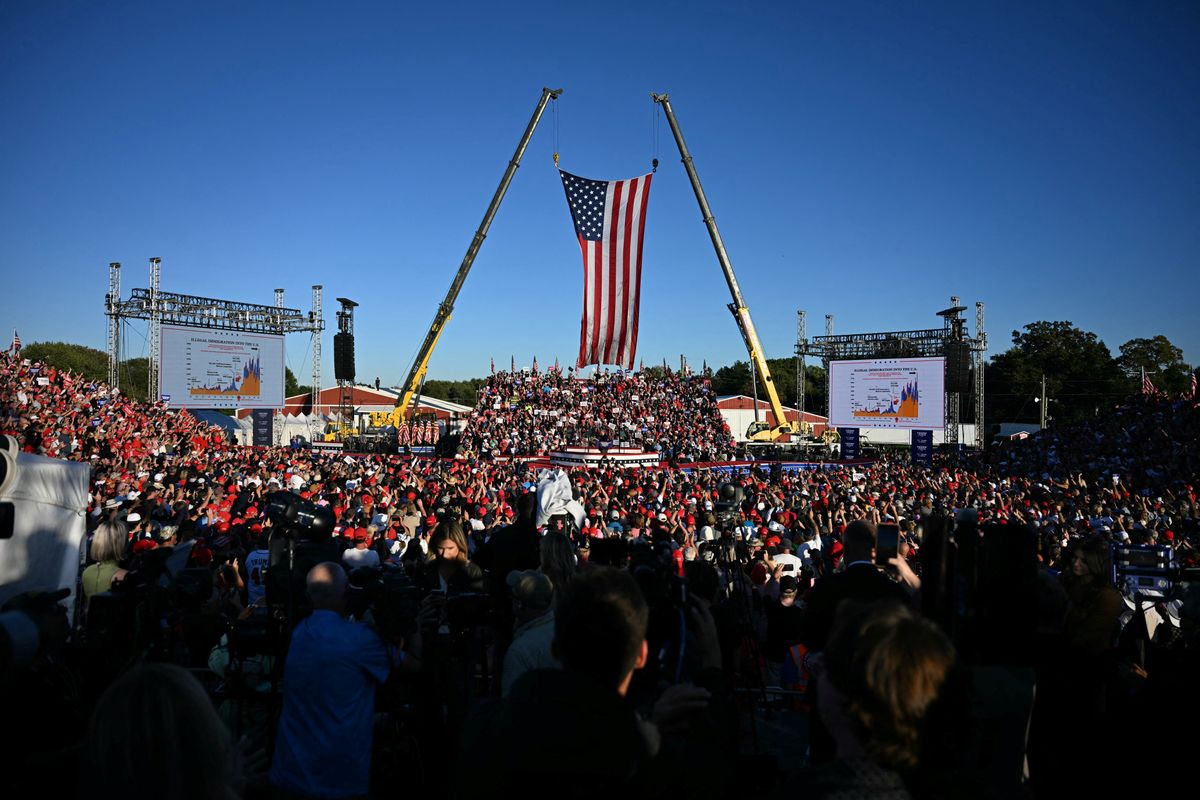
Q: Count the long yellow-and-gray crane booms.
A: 2